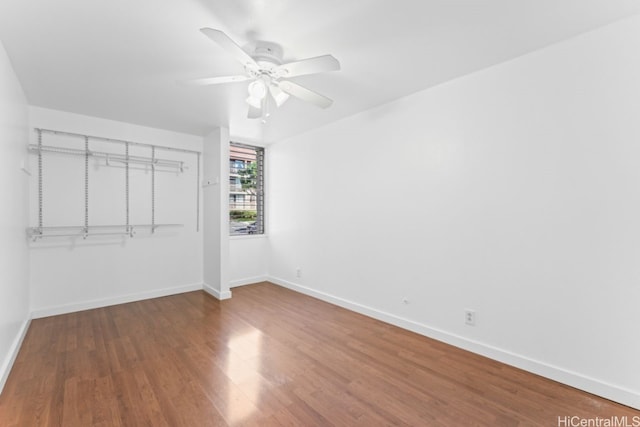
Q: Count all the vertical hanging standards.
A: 5